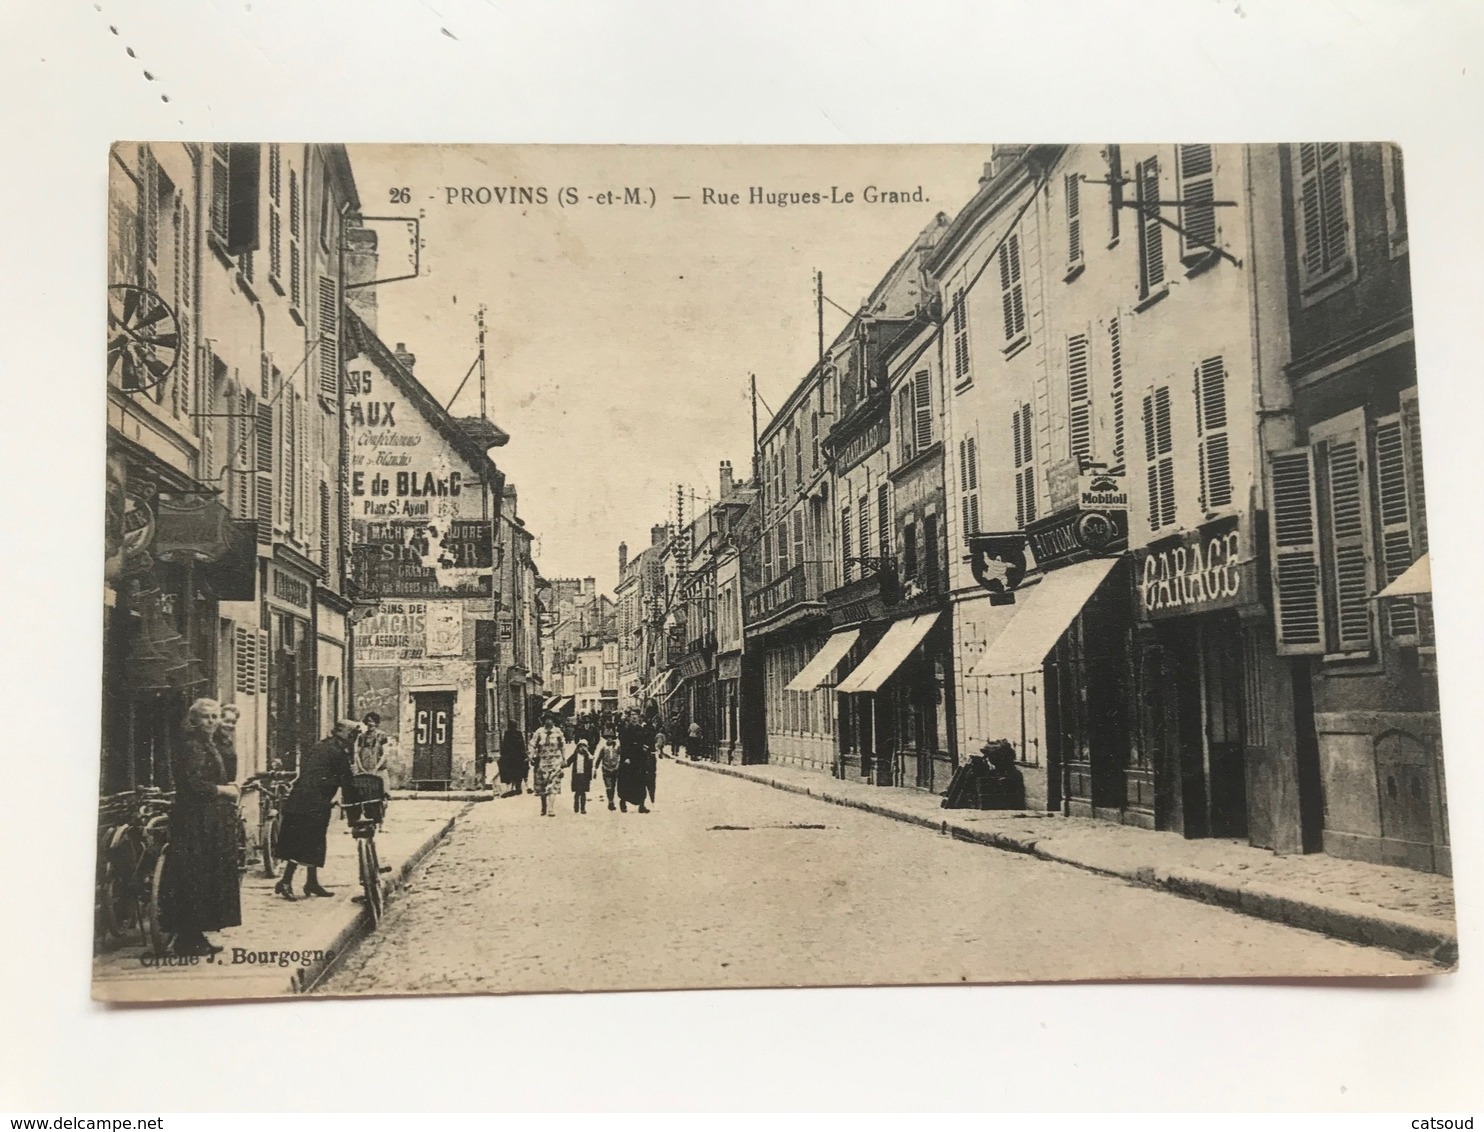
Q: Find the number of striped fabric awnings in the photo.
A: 0